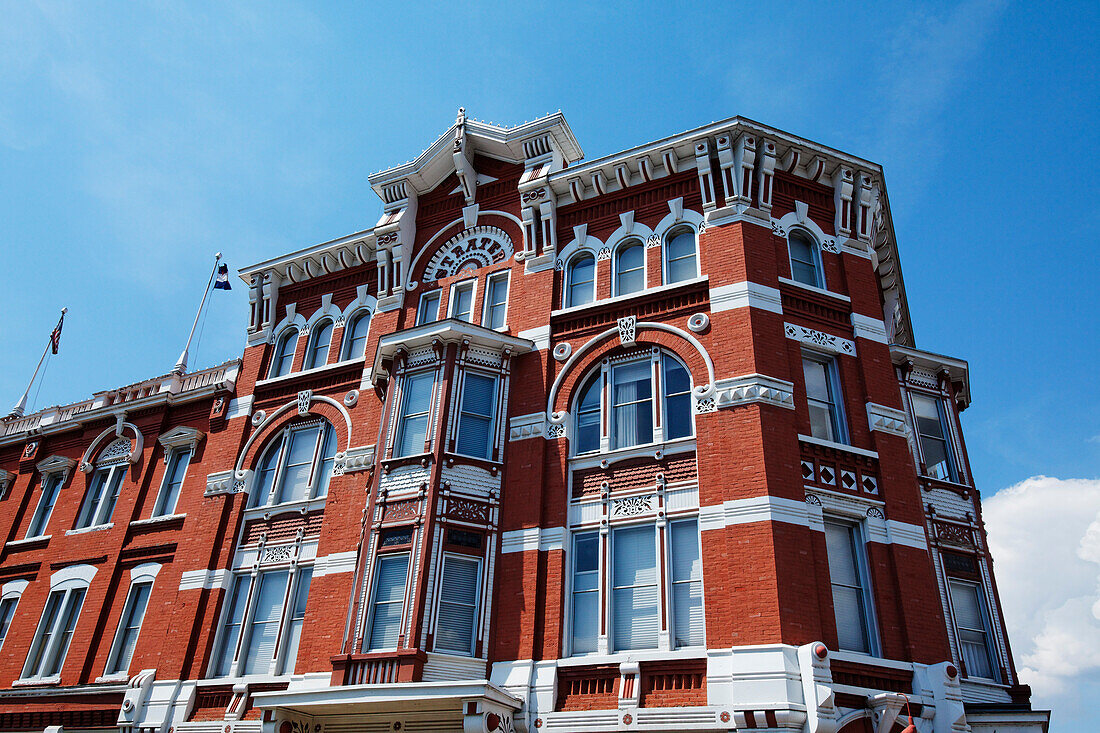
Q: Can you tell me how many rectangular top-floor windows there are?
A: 3